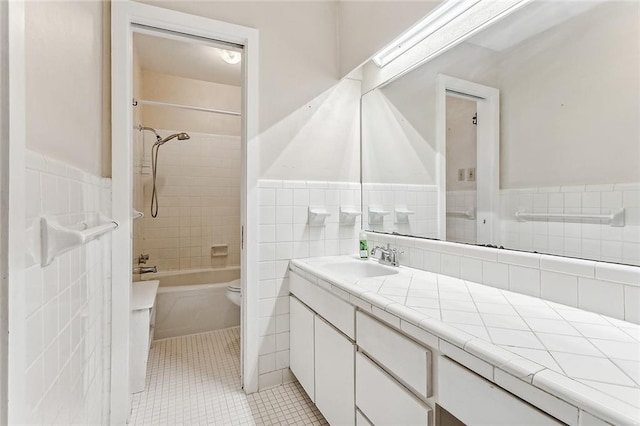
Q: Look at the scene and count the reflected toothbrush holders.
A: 2